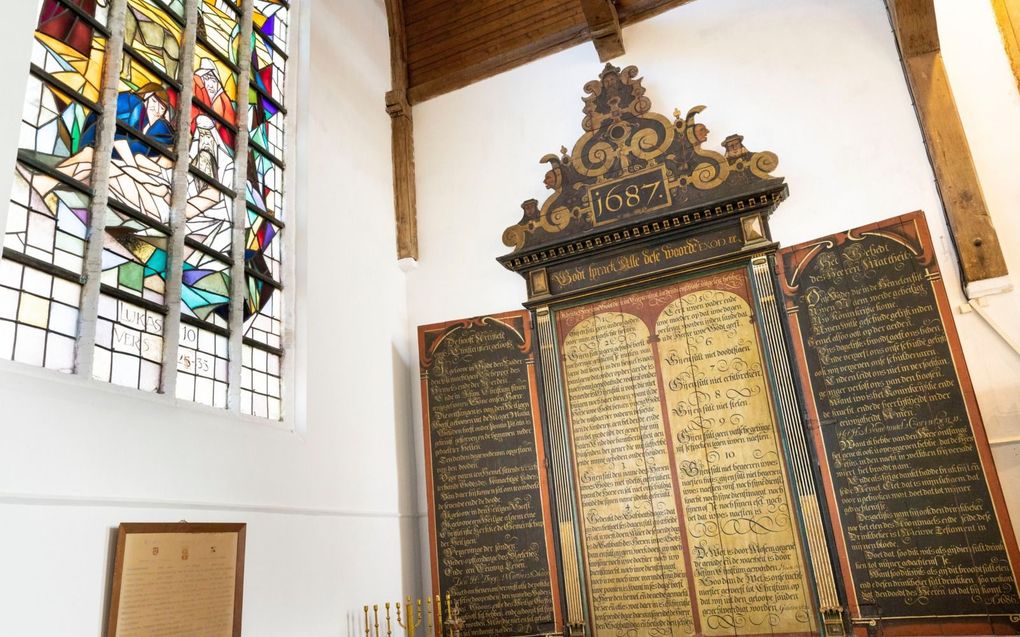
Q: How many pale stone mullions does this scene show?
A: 3